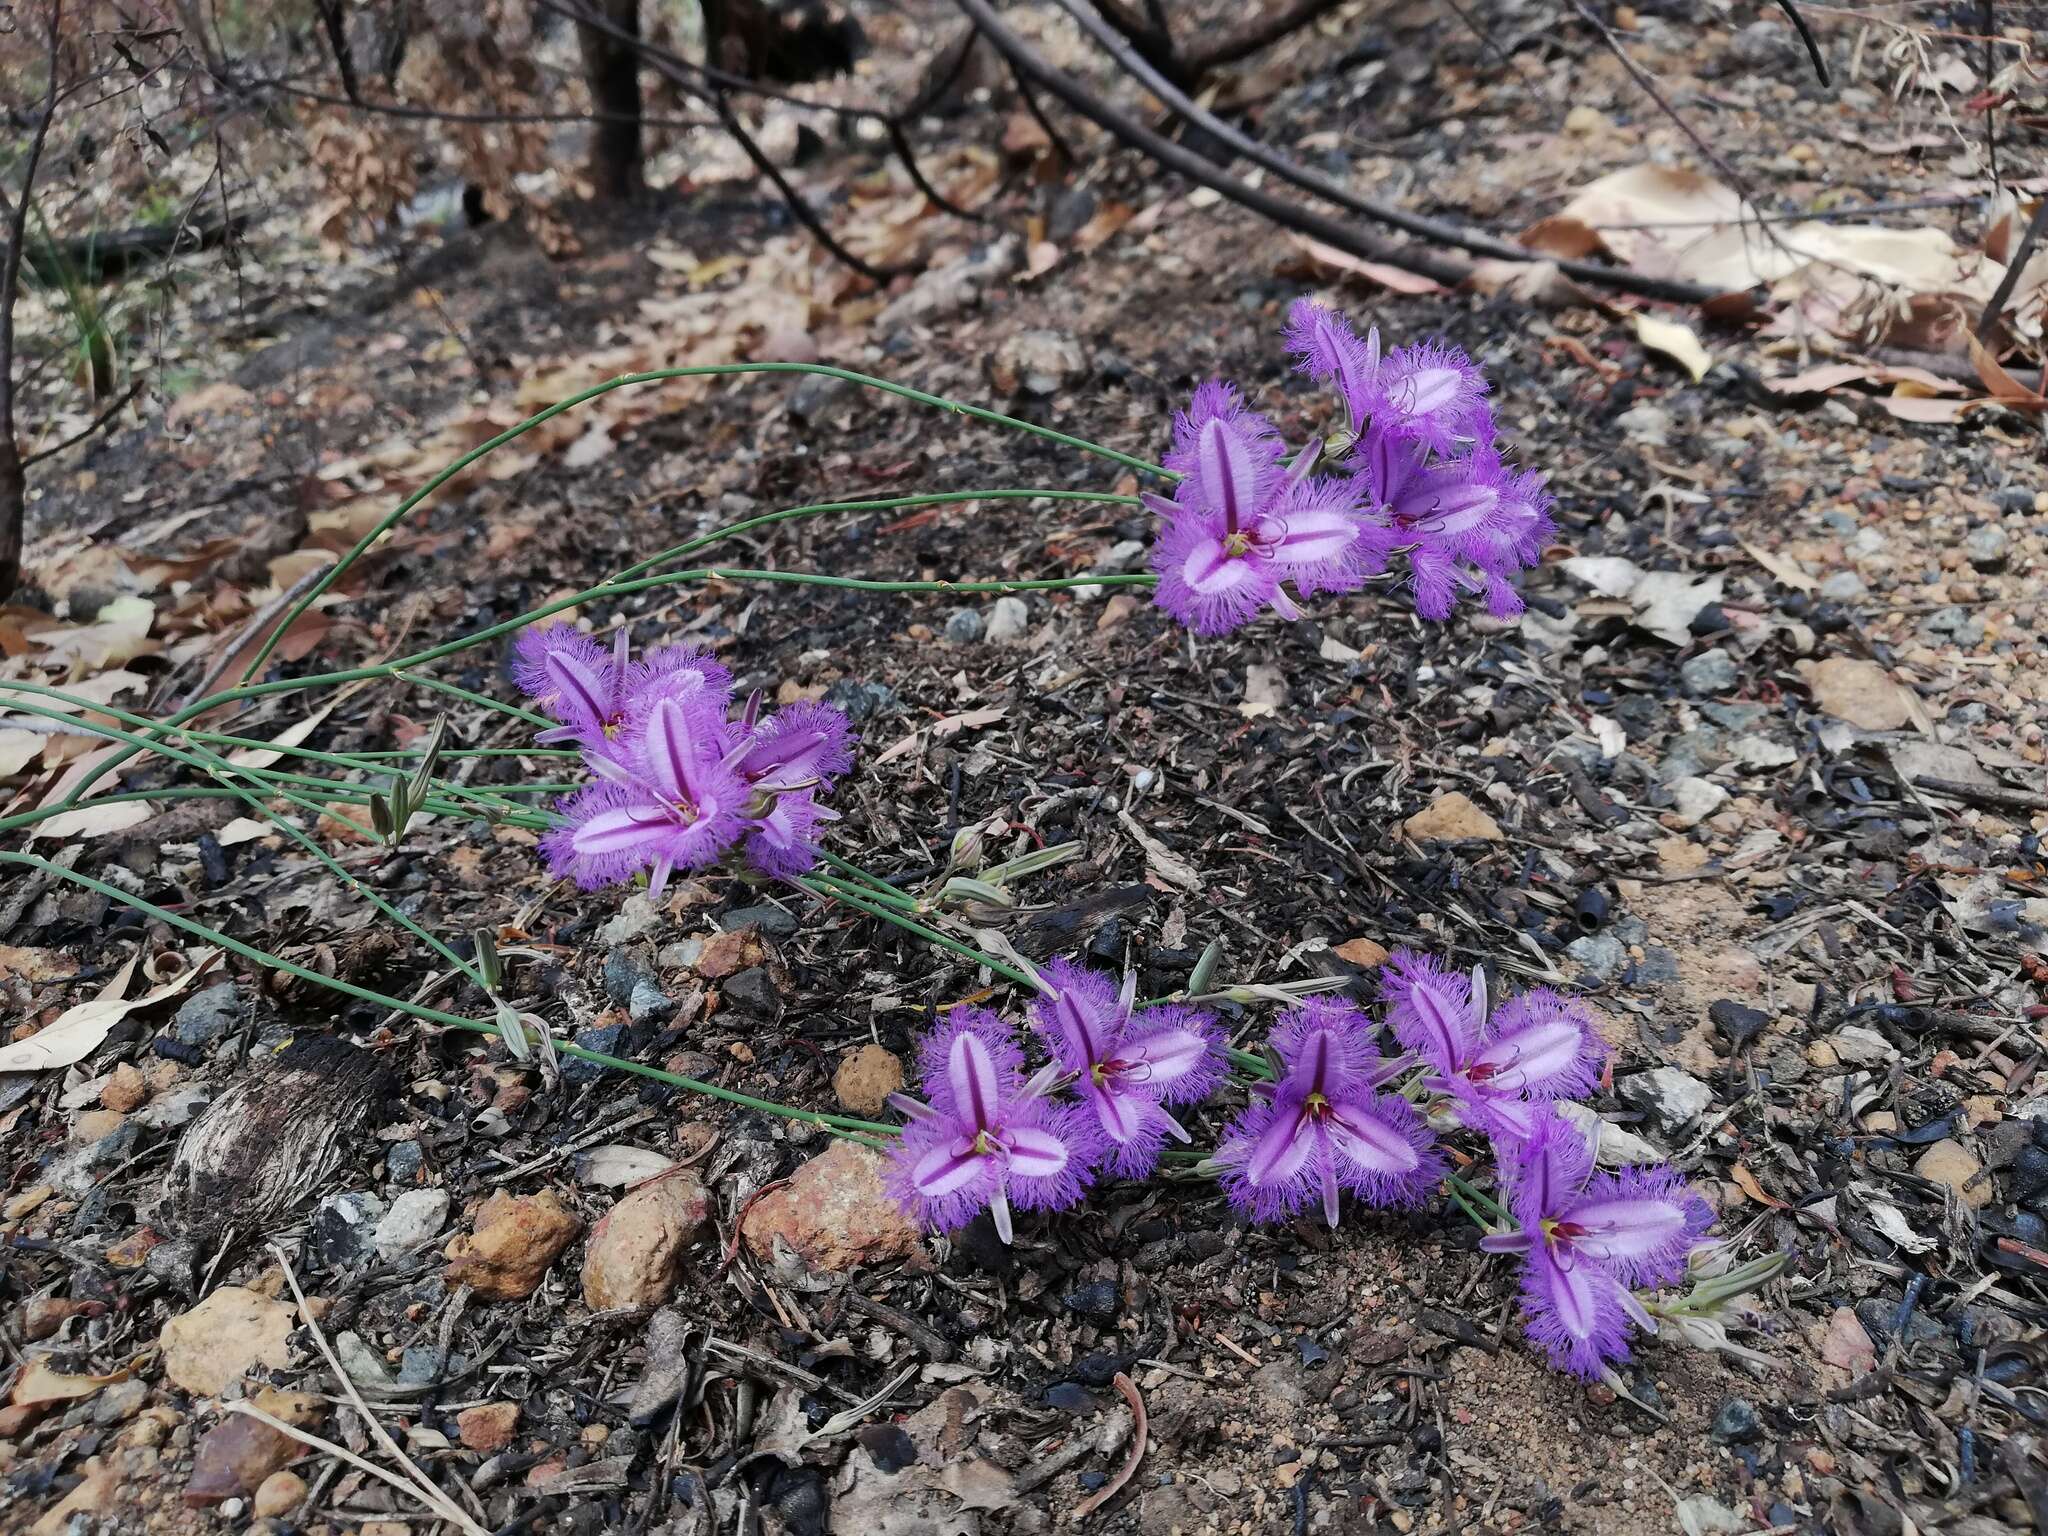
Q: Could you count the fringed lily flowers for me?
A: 11